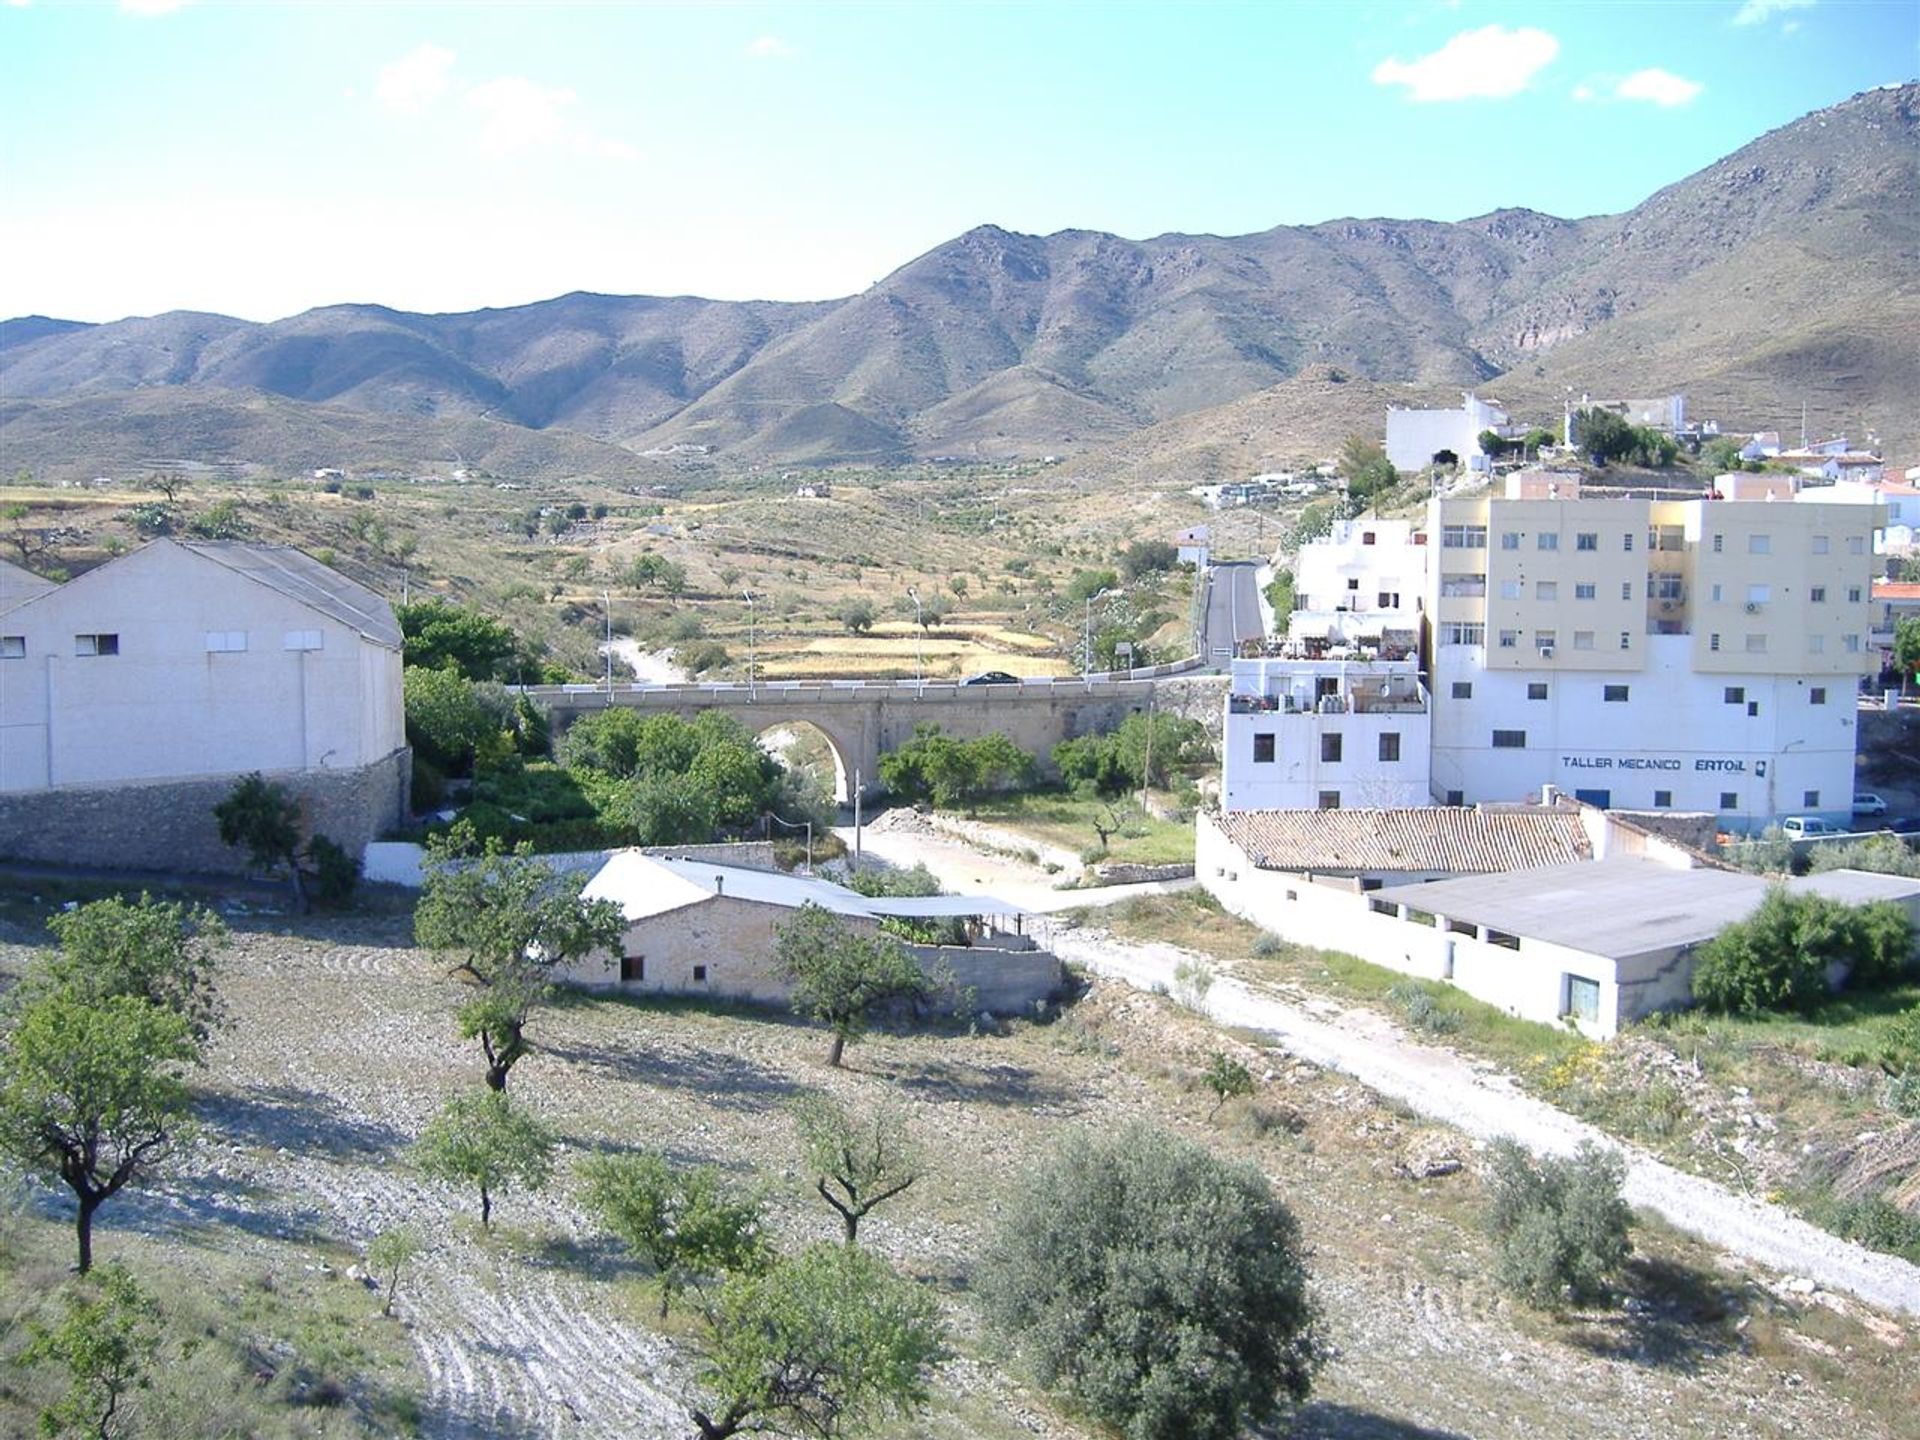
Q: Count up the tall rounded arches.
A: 1